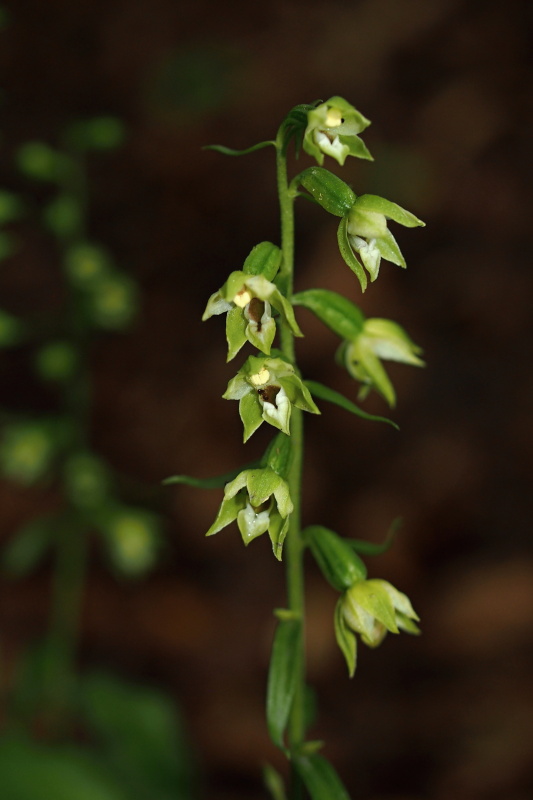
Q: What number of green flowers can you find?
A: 7